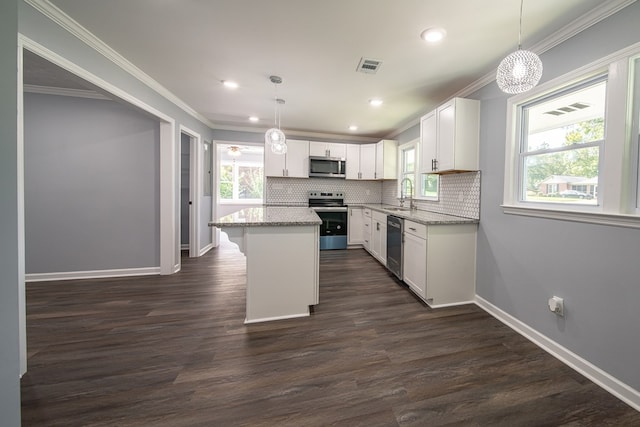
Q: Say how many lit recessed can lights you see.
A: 5